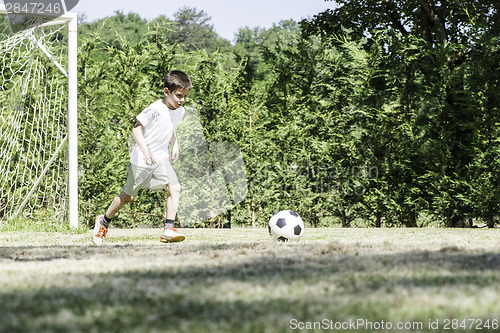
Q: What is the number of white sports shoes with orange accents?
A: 2